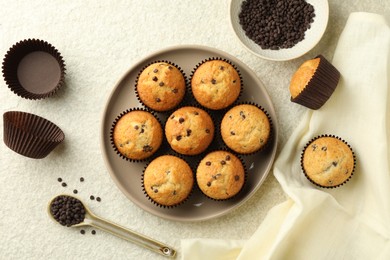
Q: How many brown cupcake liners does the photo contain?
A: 11